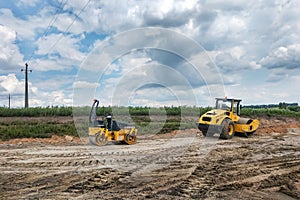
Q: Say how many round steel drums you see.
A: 3